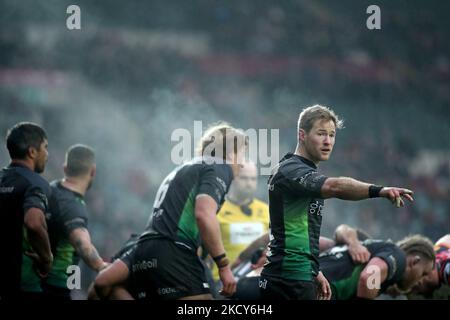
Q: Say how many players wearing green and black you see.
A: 5